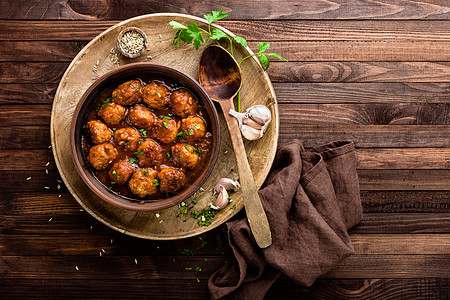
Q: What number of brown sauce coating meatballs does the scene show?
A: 15